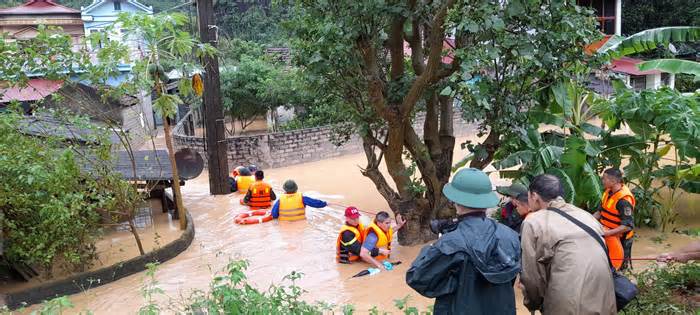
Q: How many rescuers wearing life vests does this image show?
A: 6